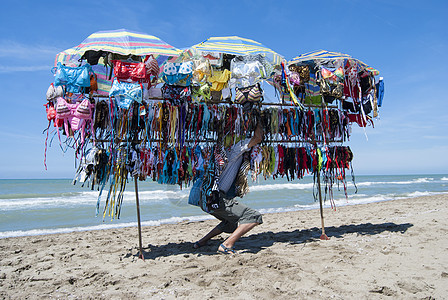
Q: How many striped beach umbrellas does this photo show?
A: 3